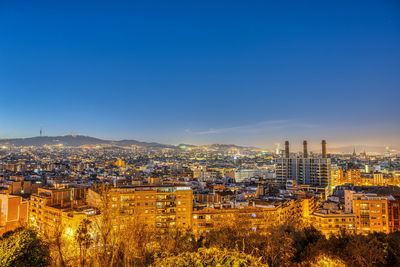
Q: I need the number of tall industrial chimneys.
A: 3